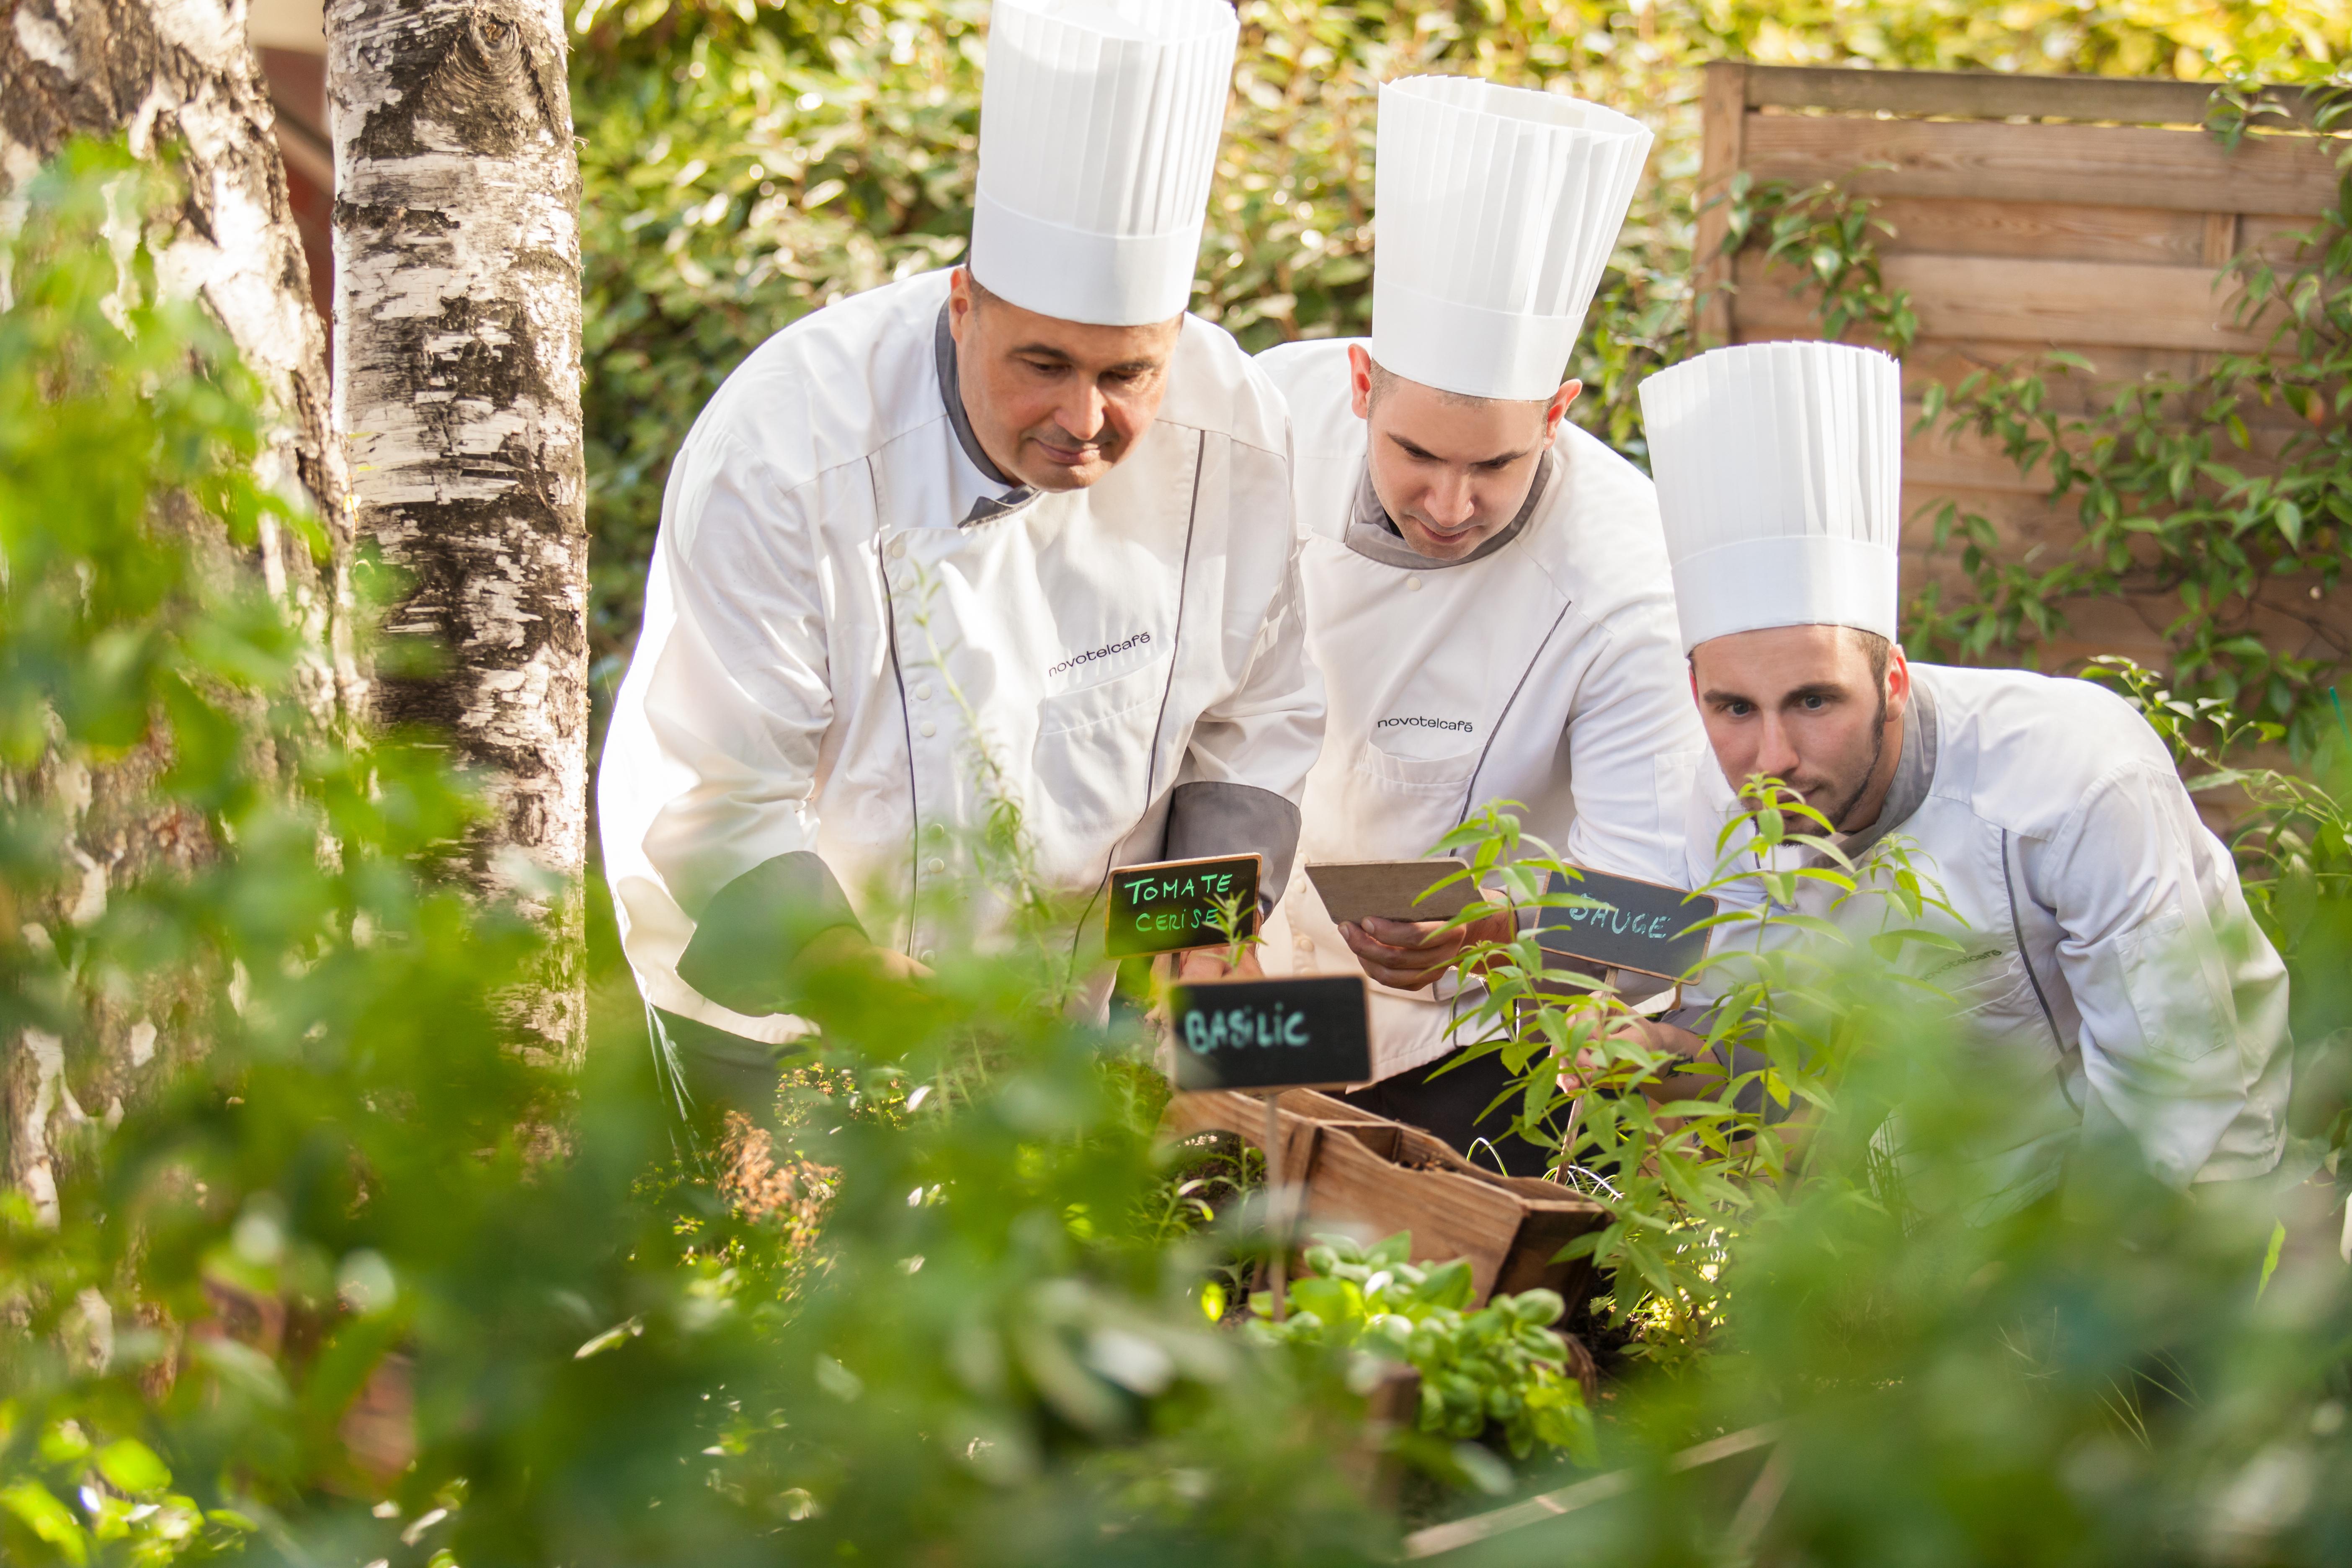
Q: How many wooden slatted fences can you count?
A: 1